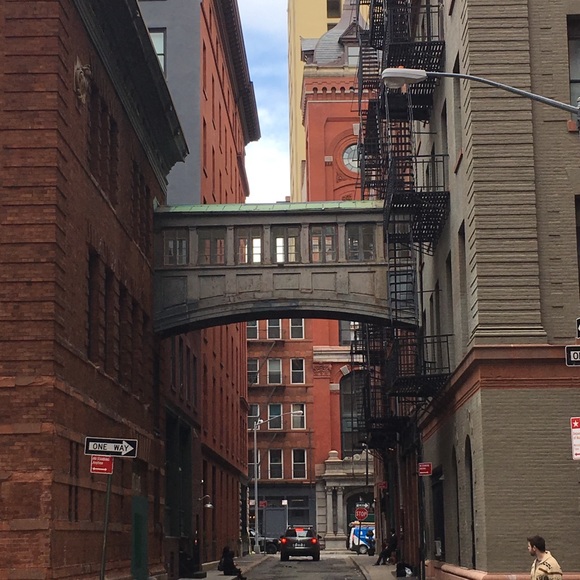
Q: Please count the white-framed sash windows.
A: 12